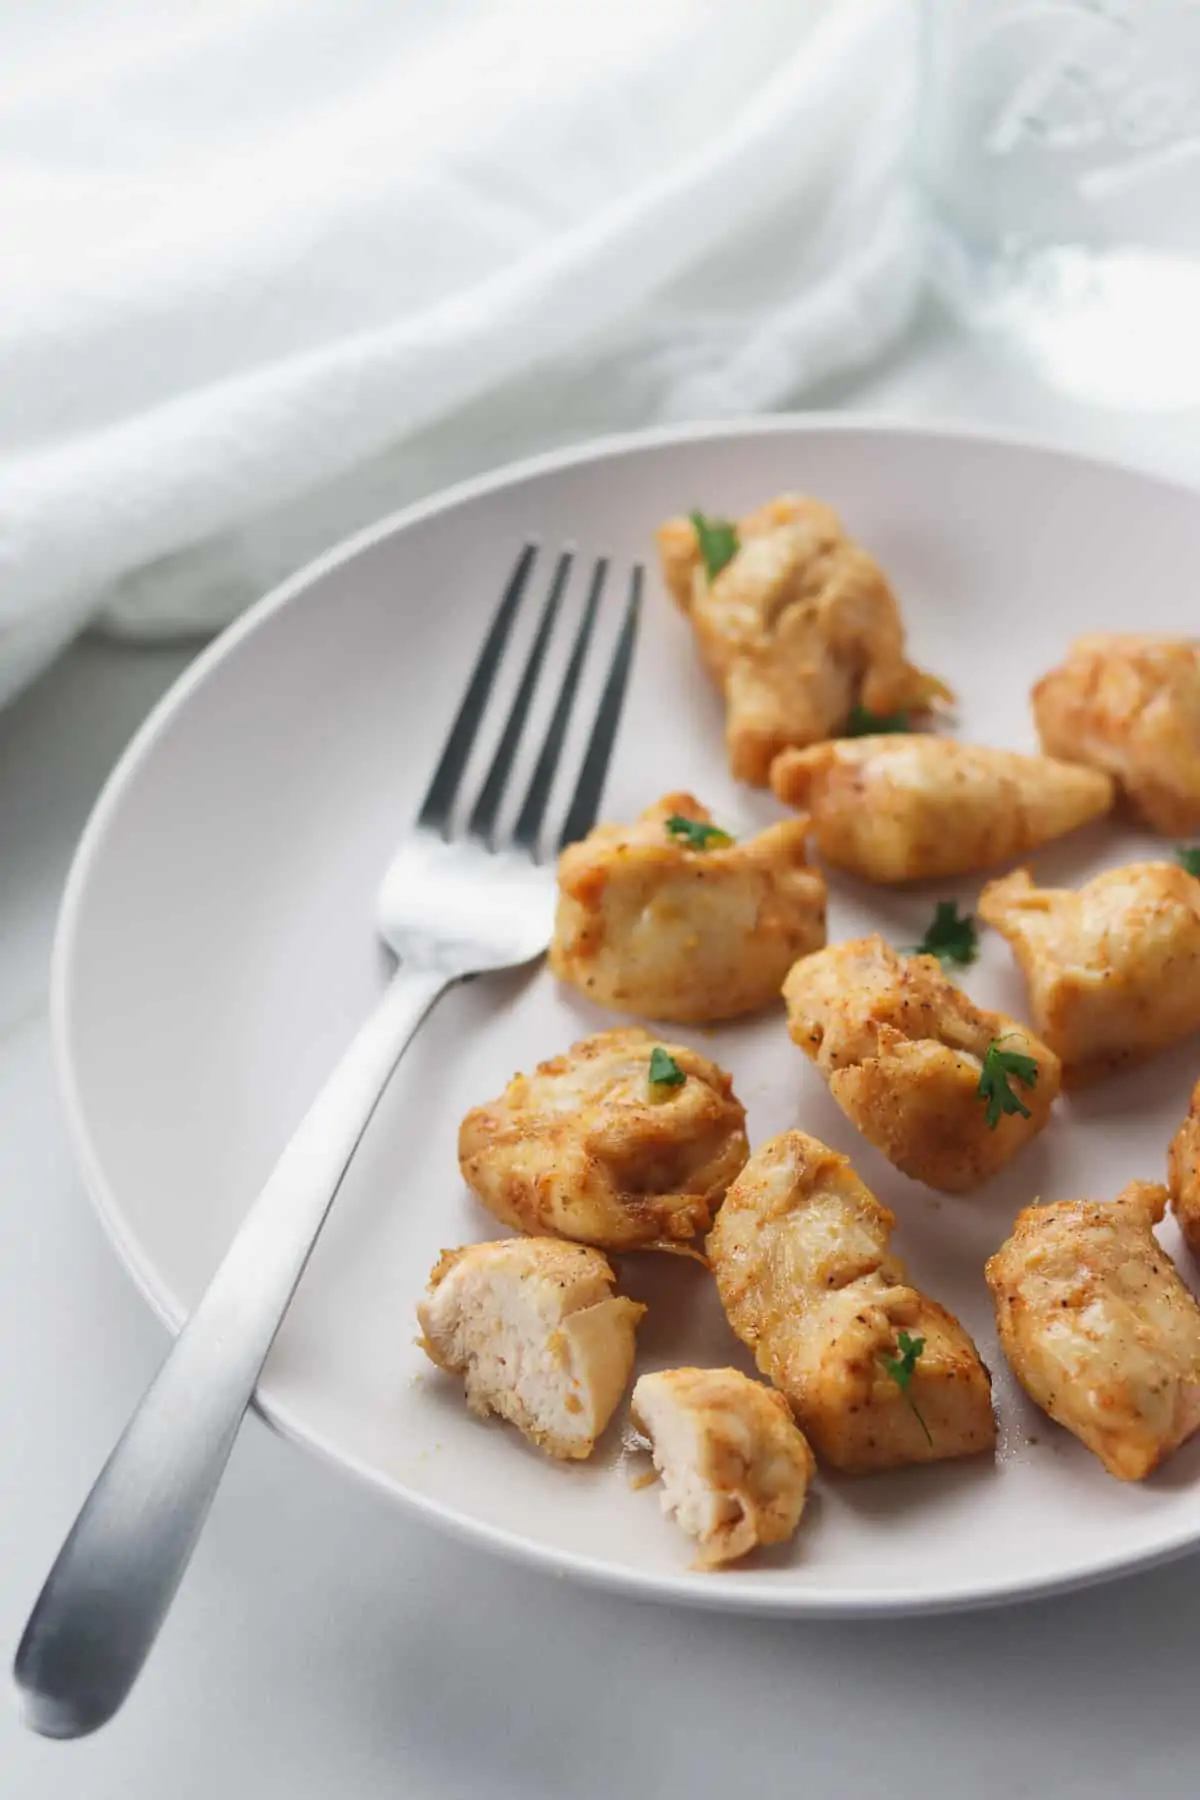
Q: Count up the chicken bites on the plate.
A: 12